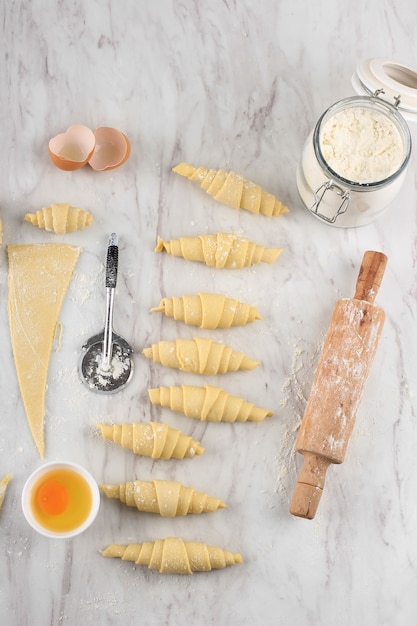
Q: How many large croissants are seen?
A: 8